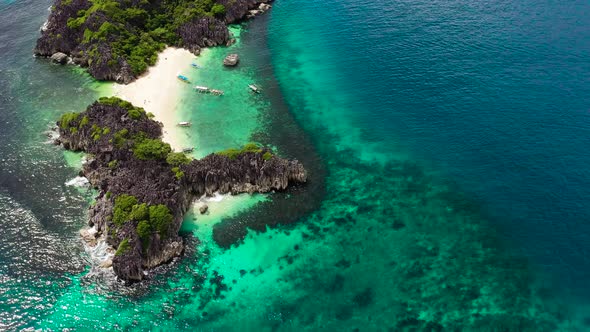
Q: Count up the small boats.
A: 7